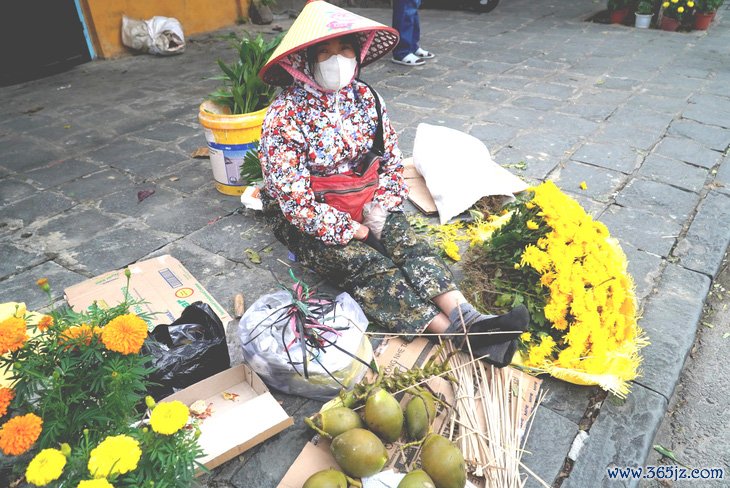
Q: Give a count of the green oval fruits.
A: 7